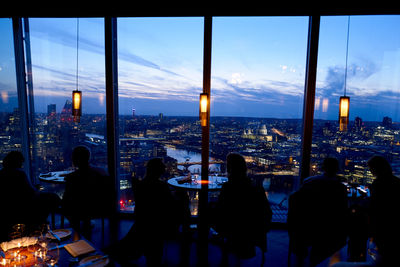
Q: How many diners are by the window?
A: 6